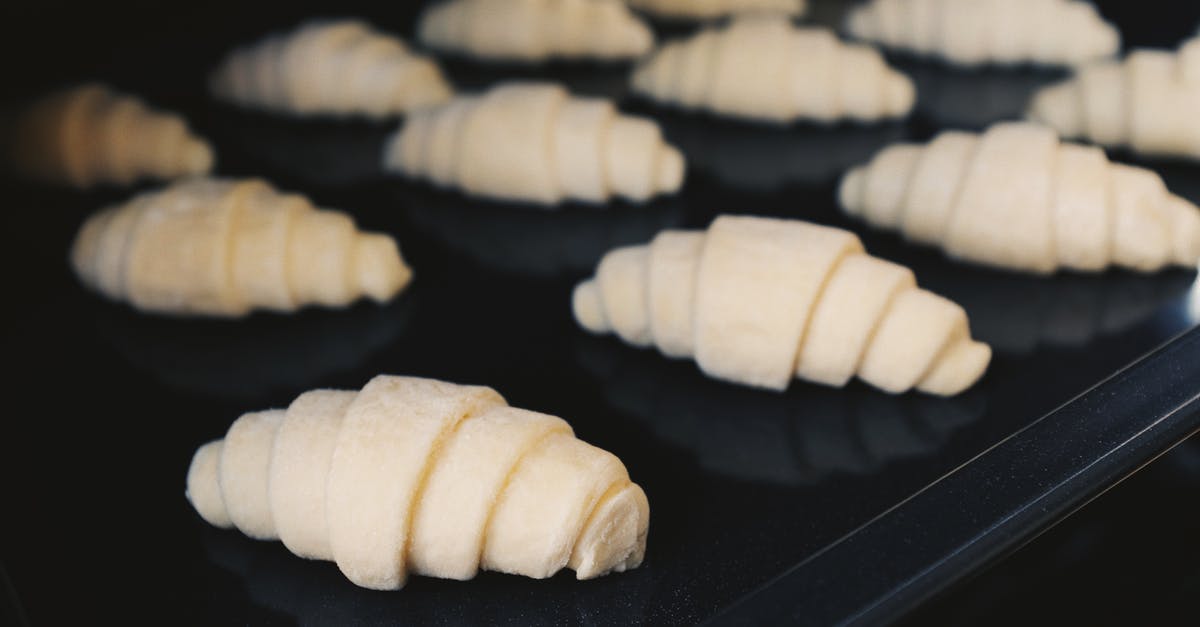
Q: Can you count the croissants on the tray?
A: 12